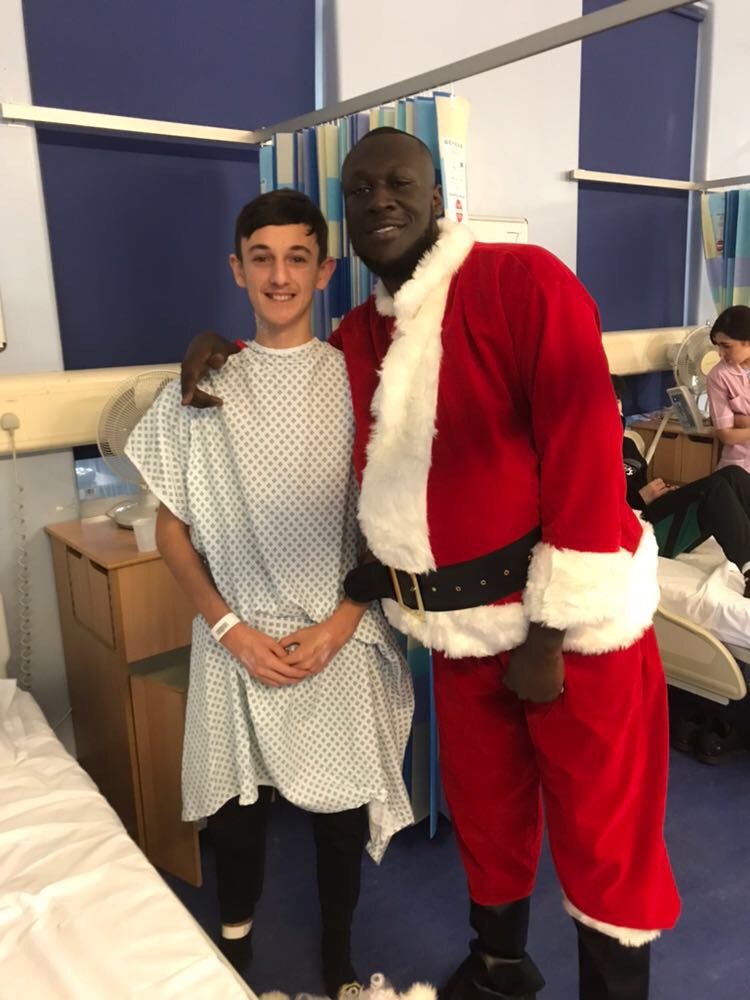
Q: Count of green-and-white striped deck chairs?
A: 0